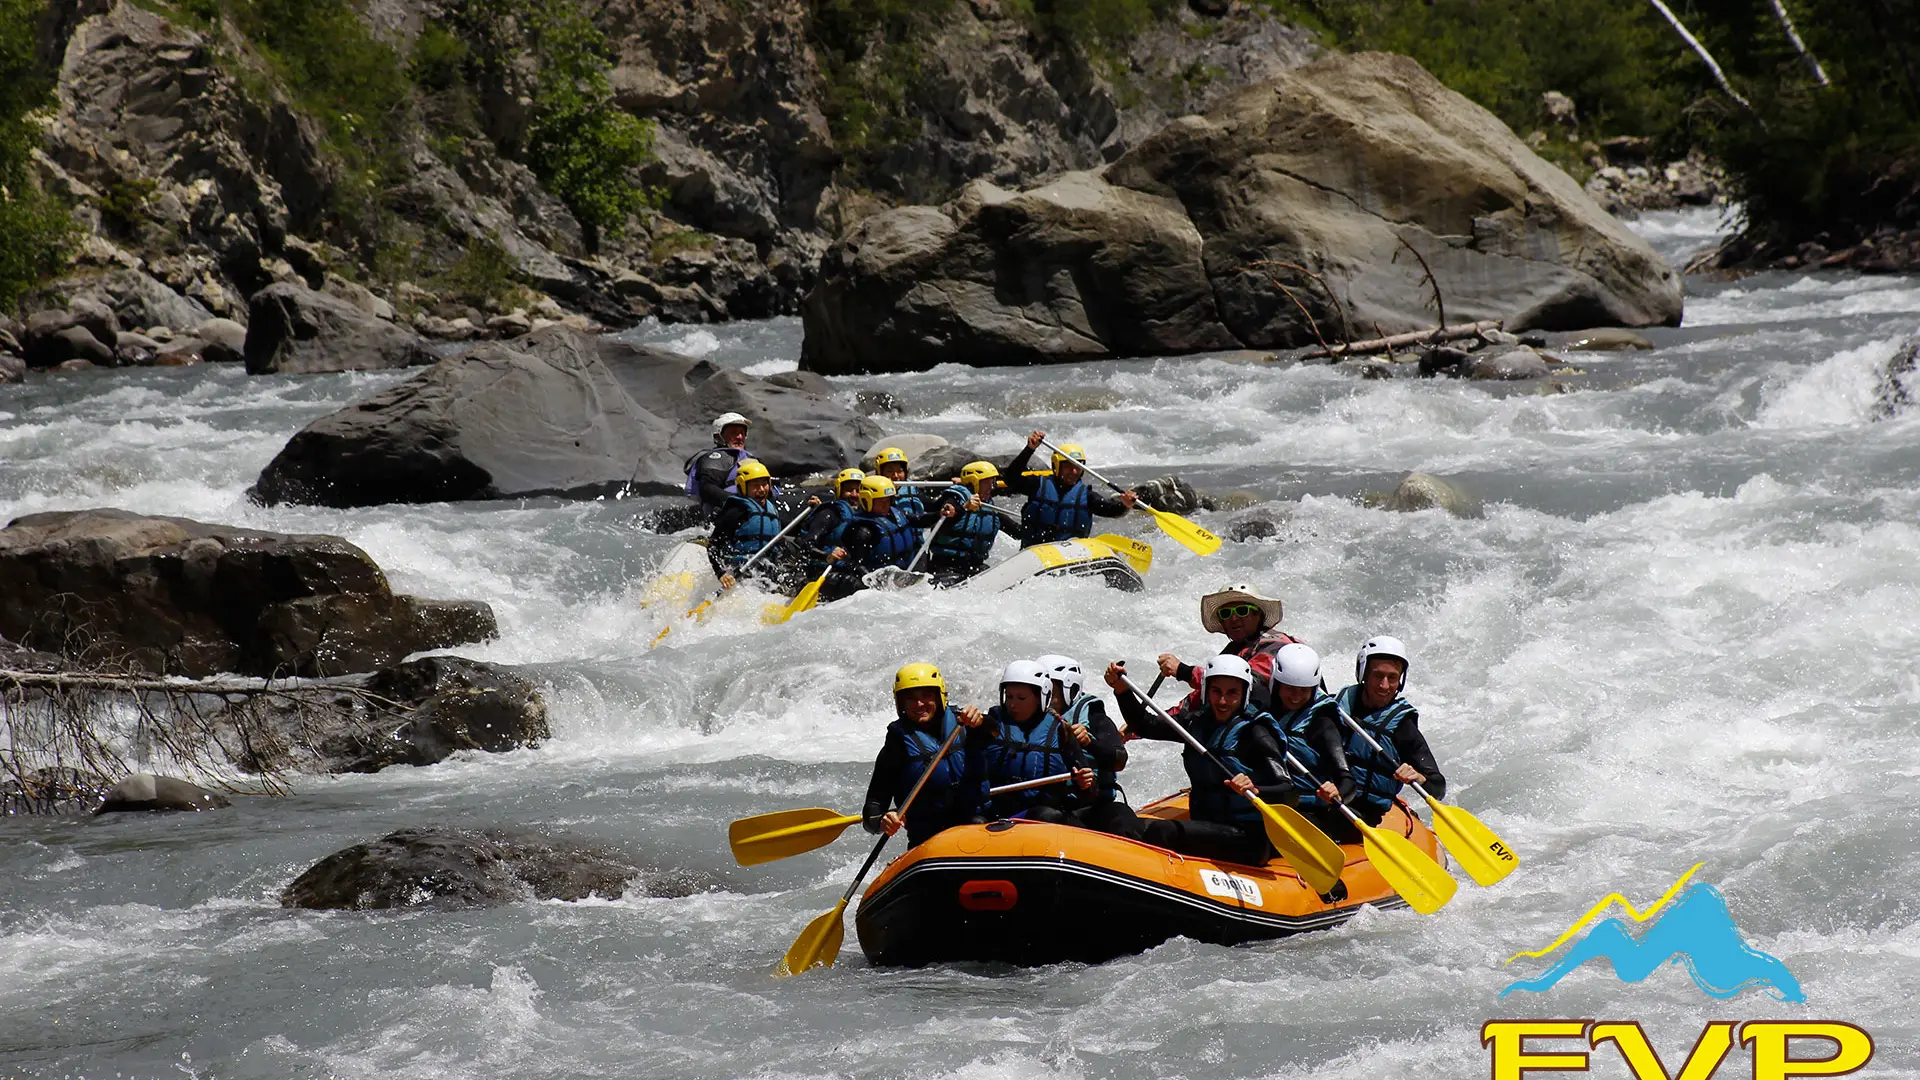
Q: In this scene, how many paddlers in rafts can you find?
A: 14